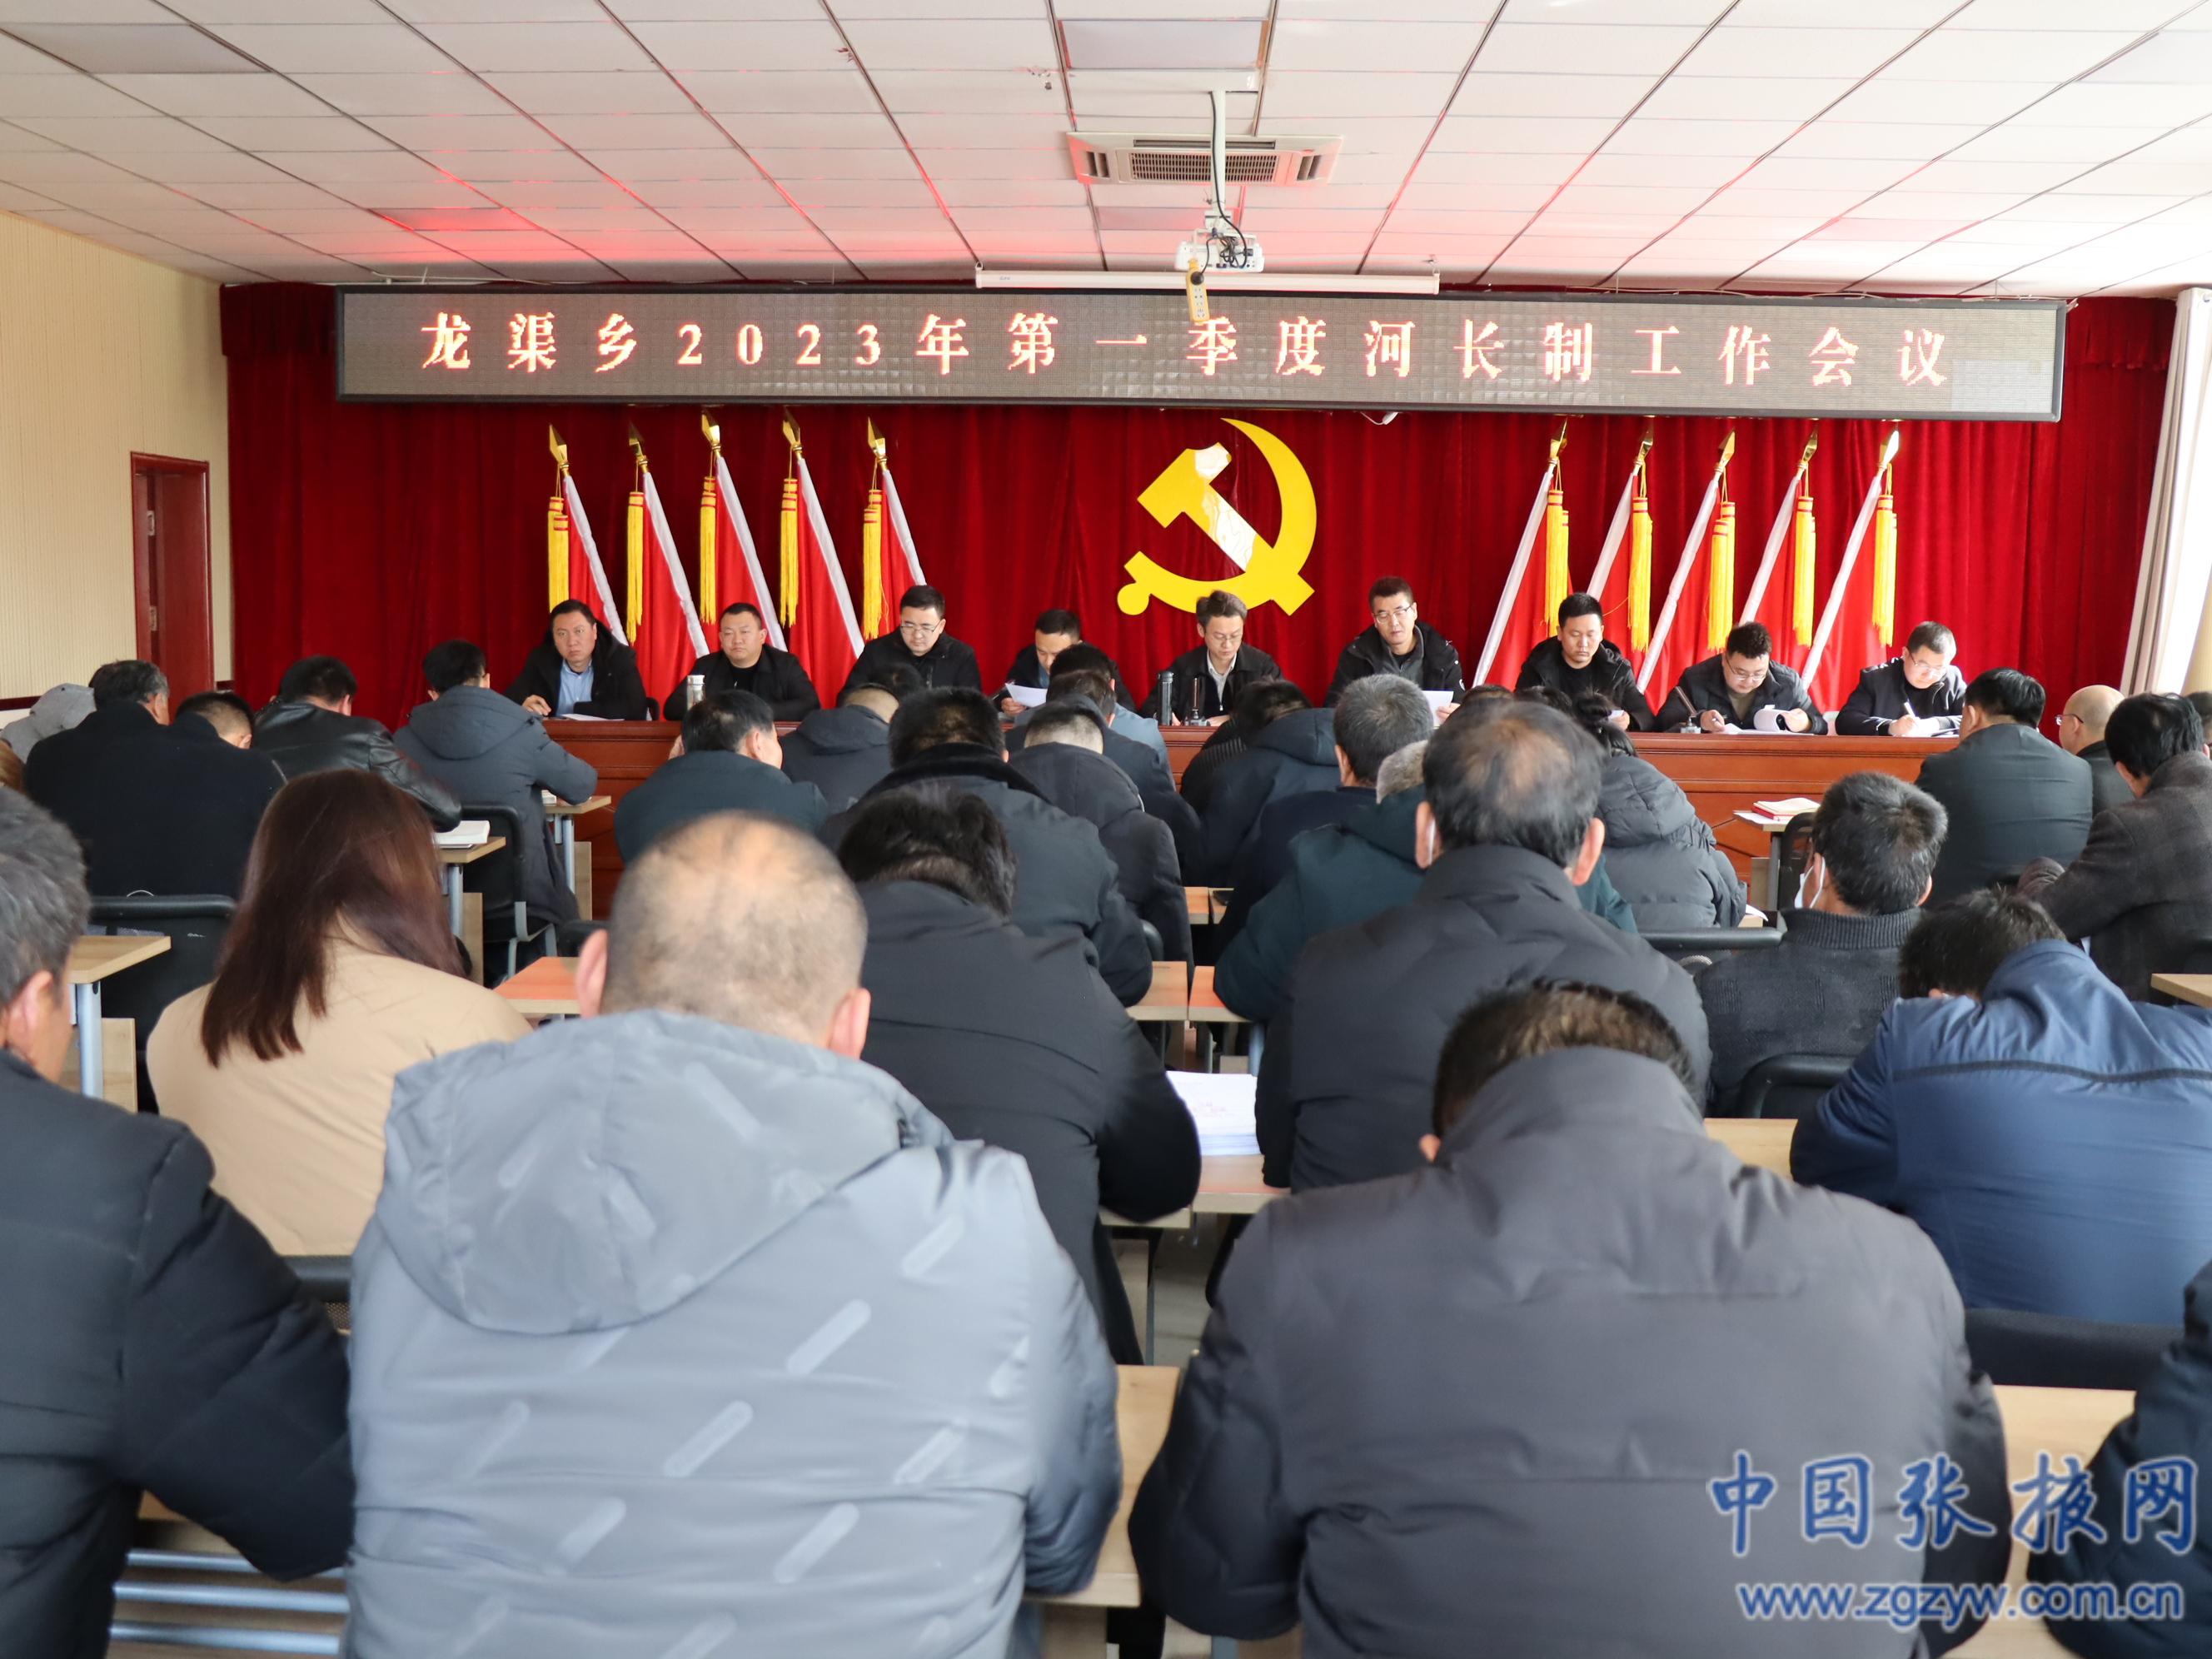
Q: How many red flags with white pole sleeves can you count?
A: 10